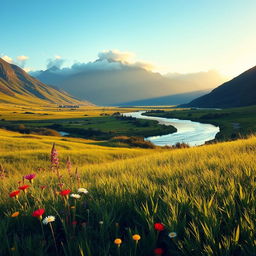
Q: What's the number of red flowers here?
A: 6